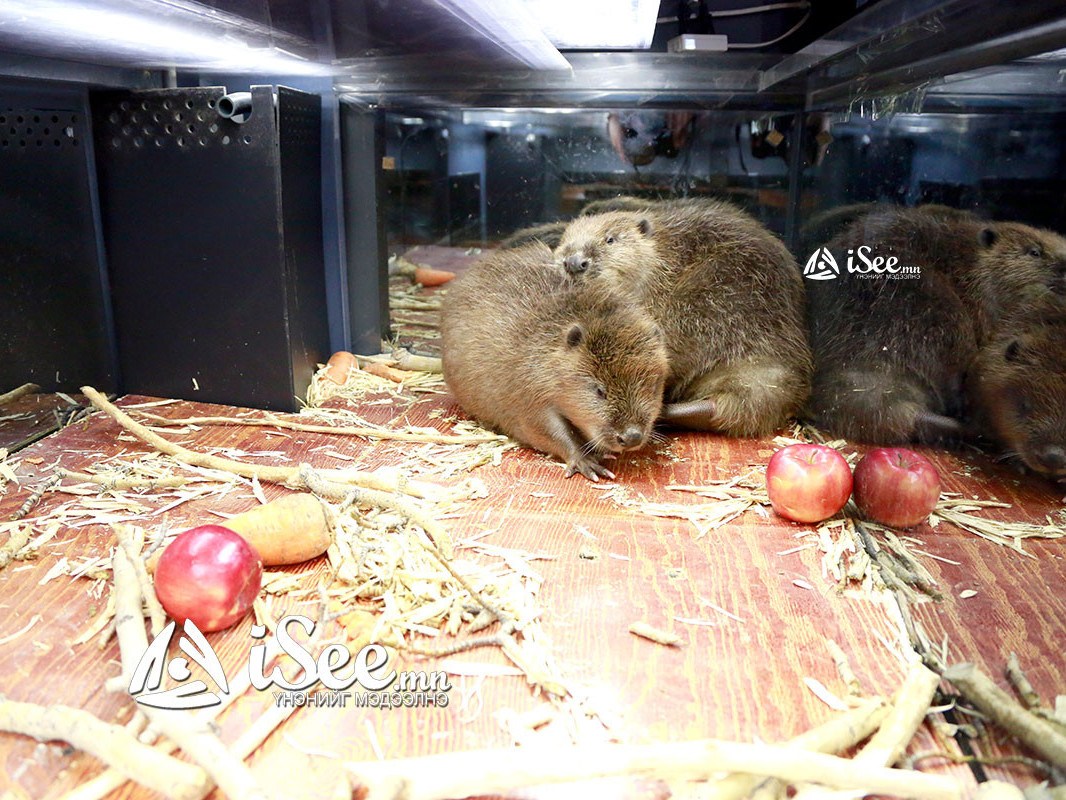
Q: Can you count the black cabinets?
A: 2